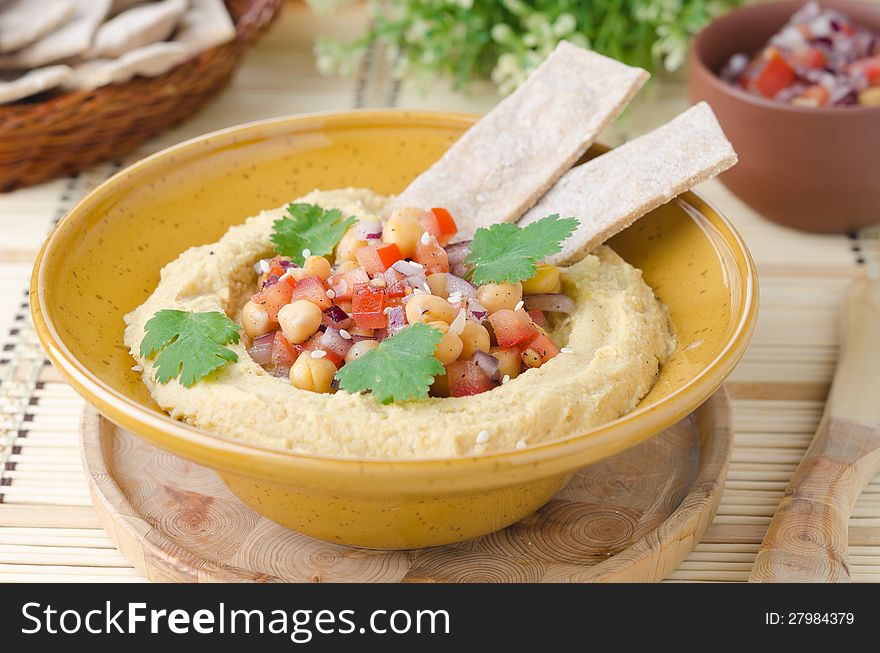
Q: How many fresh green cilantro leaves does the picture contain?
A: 4